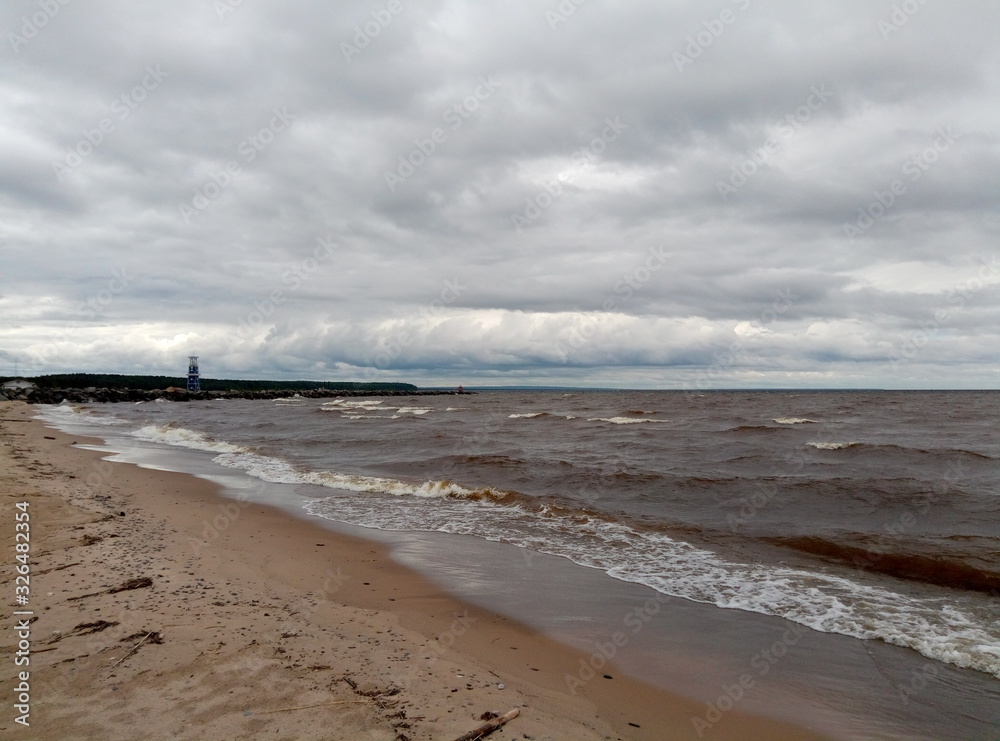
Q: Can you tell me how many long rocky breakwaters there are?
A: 1